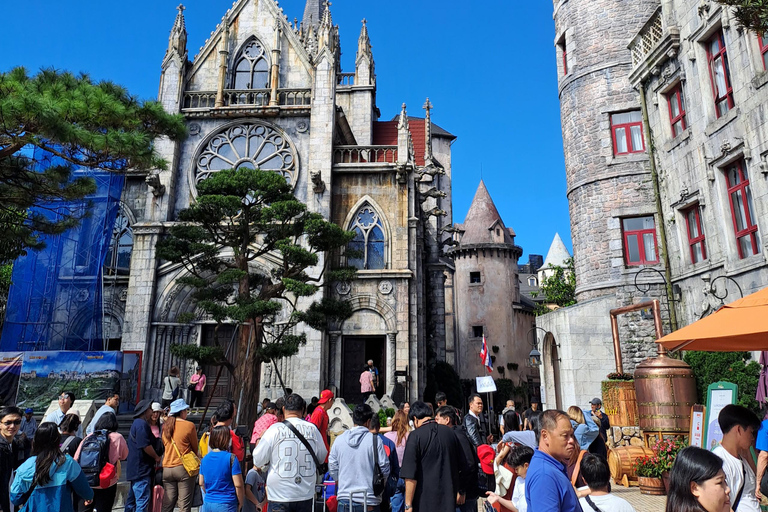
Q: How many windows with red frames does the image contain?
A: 8